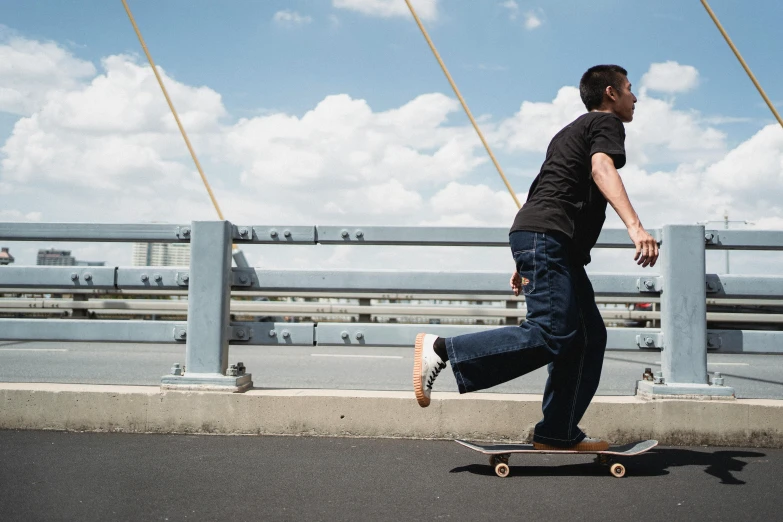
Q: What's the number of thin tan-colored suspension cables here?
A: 3